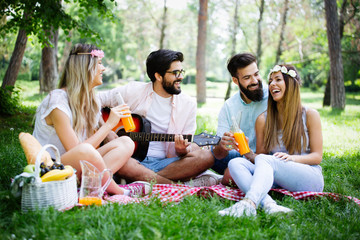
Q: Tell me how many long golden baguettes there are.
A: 1